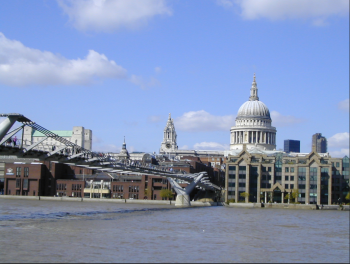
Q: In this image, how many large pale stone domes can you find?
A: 1